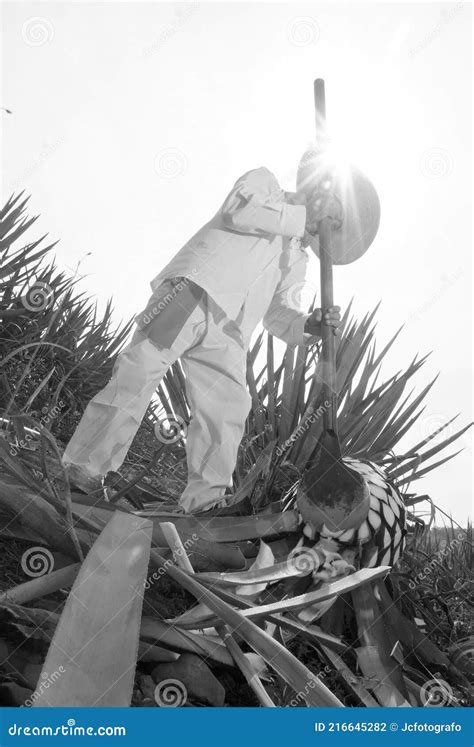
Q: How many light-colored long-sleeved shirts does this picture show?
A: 1